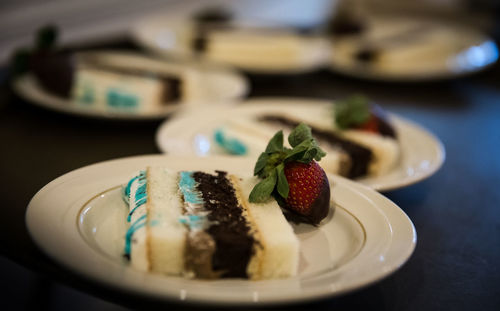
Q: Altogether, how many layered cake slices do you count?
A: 5